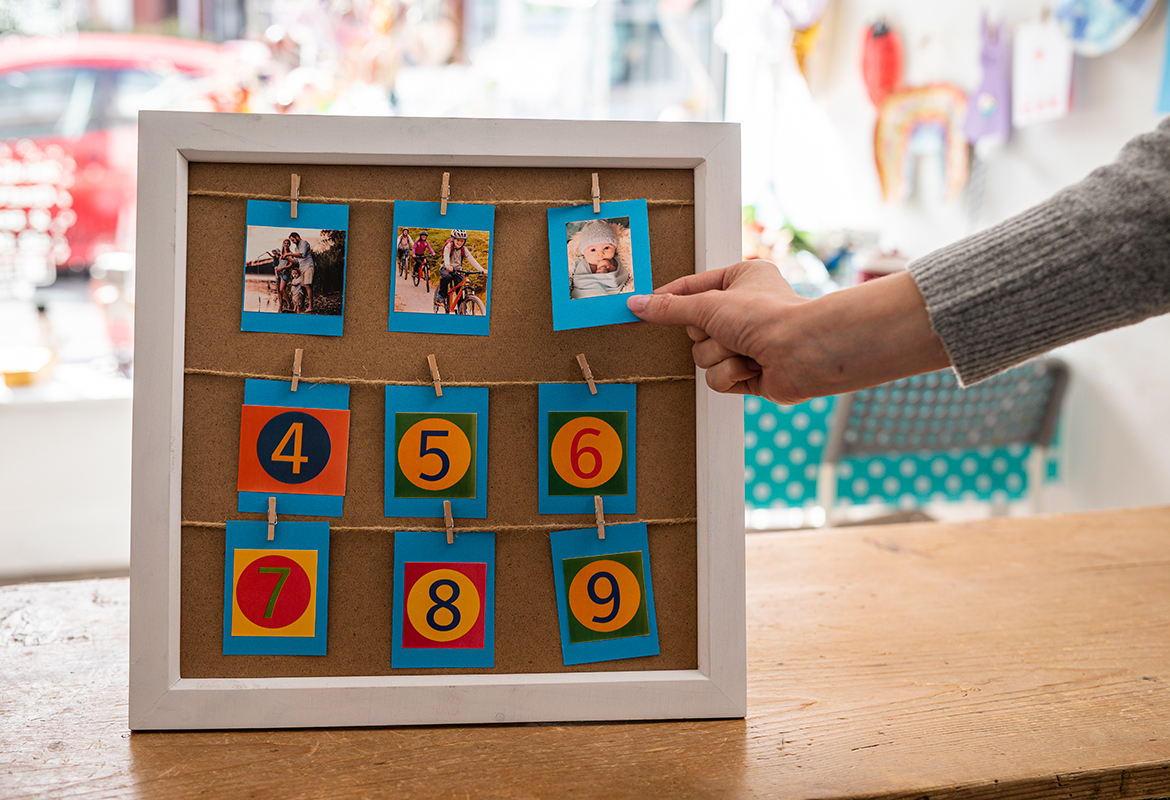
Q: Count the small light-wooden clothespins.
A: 9